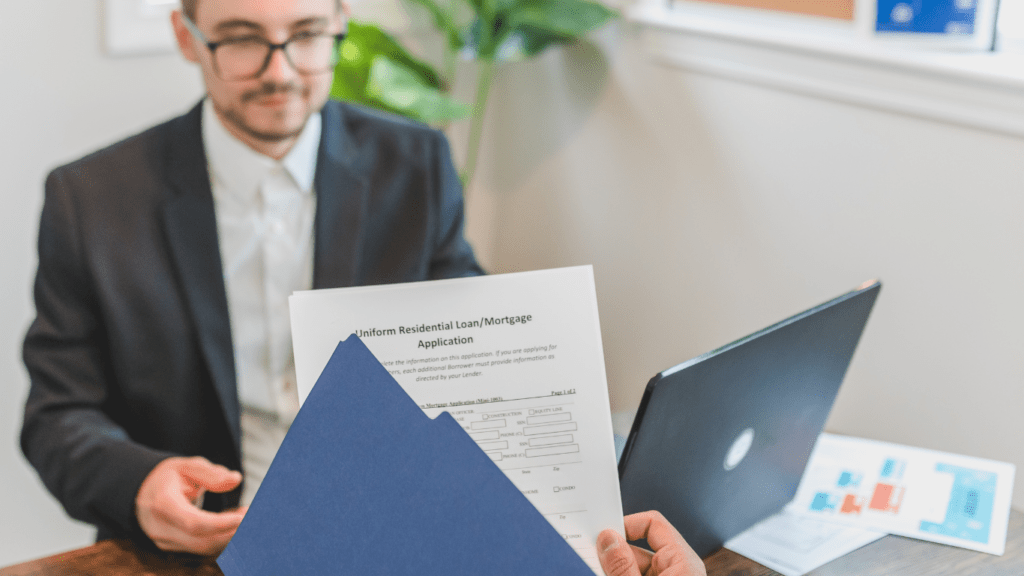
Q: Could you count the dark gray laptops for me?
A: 1